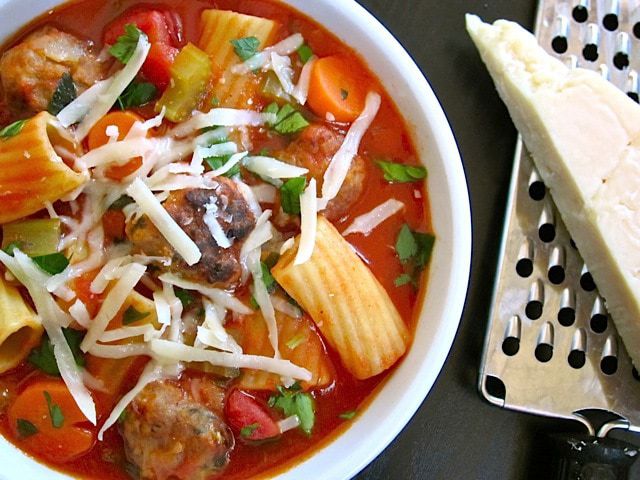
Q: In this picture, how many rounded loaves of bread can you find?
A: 0